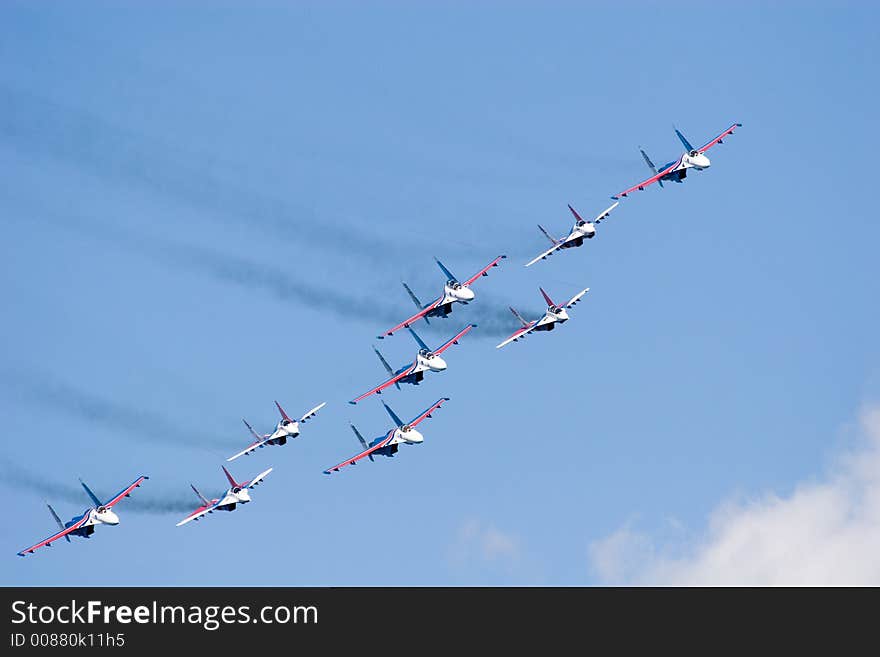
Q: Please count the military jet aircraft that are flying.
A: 9